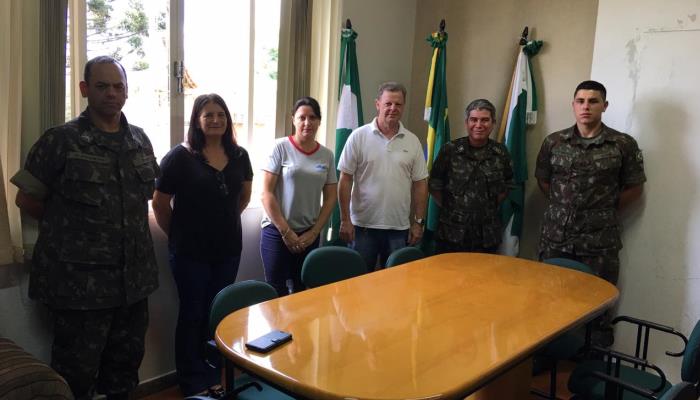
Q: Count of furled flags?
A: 3